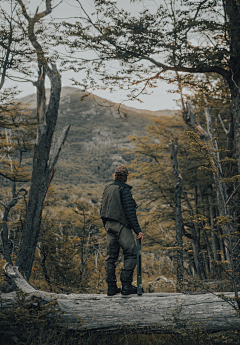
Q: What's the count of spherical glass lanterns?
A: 0